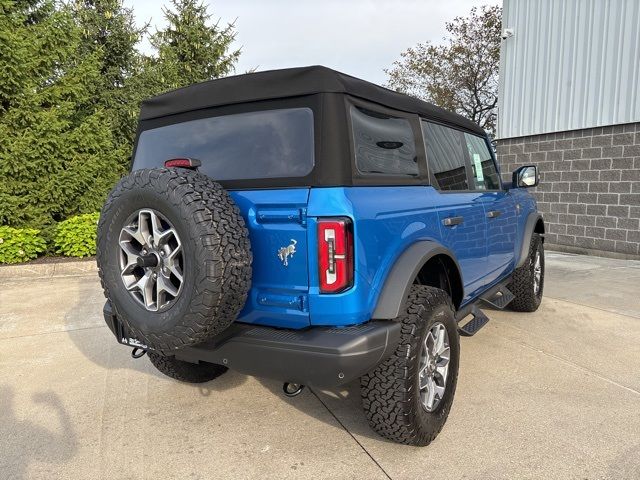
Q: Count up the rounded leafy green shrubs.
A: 2